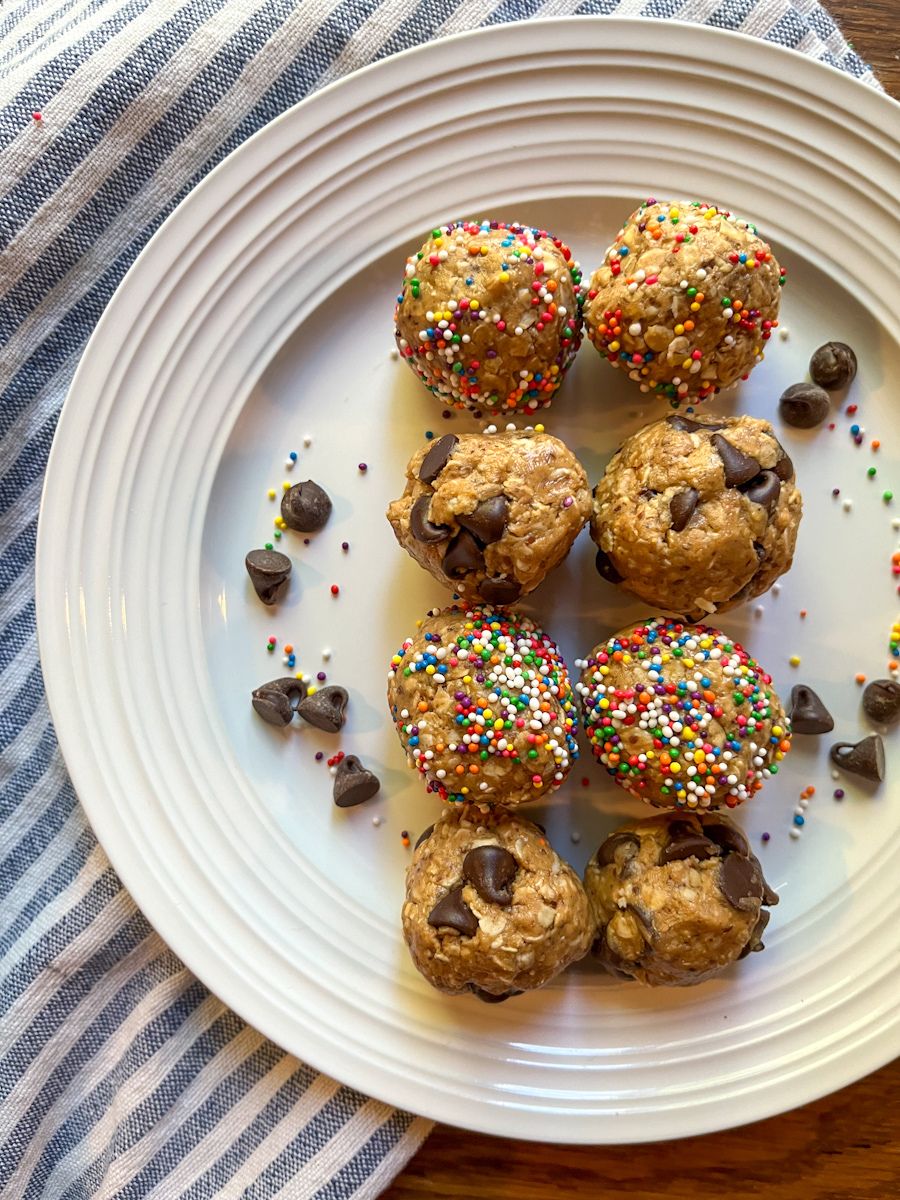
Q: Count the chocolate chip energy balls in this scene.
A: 4